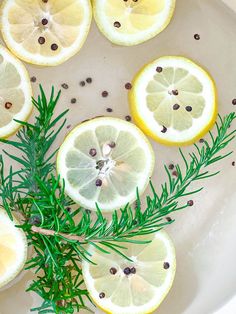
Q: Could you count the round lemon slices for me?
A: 7